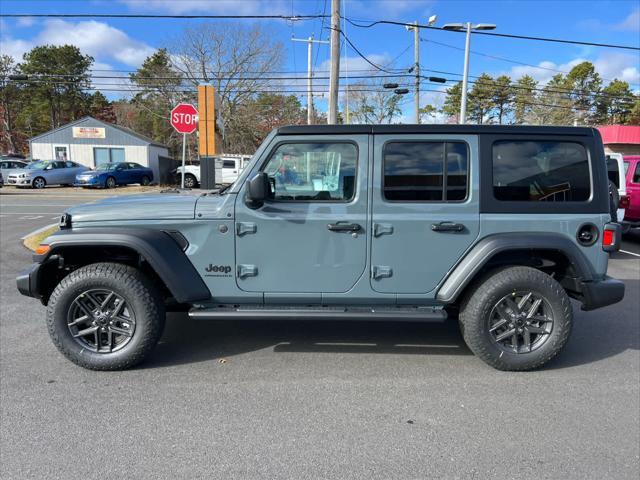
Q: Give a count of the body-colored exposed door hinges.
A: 4